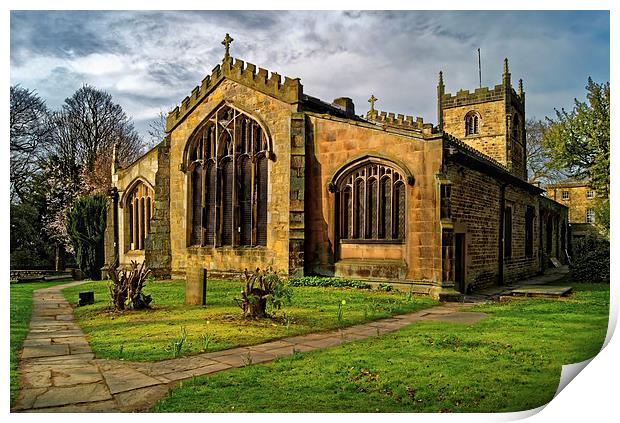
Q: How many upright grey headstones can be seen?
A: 1